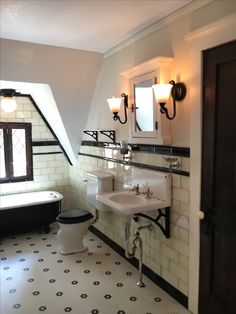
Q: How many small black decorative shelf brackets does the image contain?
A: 2